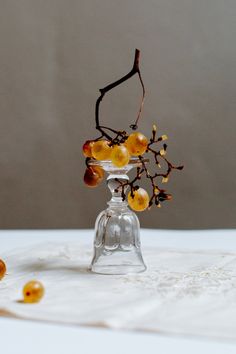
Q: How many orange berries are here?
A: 8